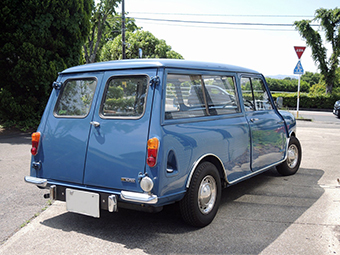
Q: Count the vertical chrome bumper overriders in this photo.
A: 2